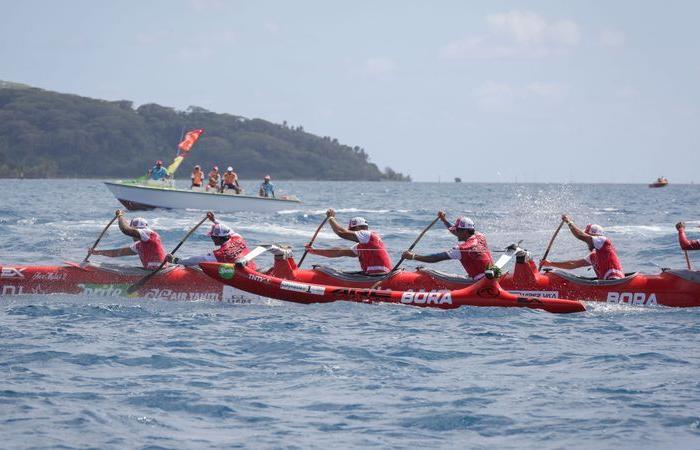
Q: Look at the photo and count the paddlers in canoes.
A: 6